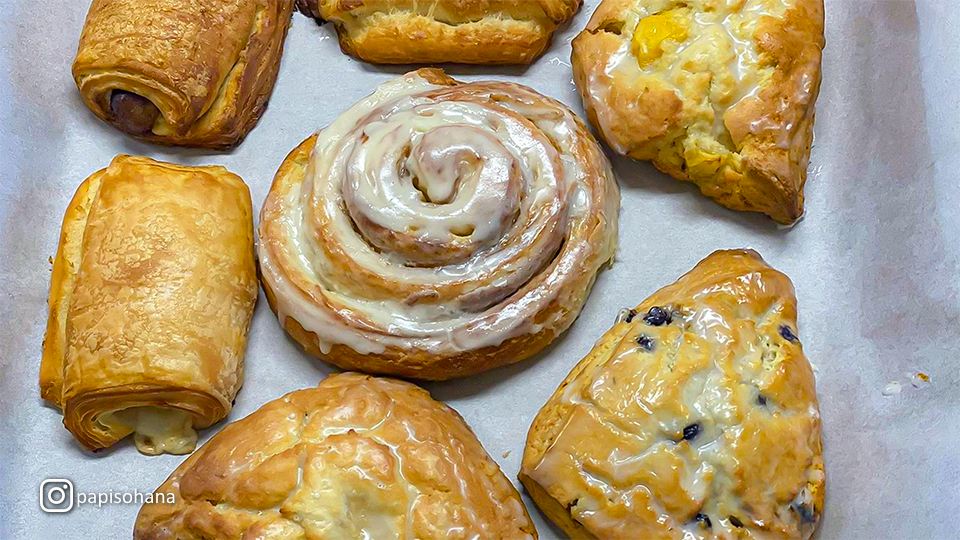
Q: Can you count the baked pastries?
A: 7